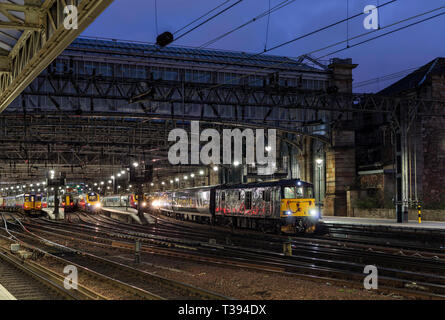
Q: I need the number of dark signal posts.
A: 2